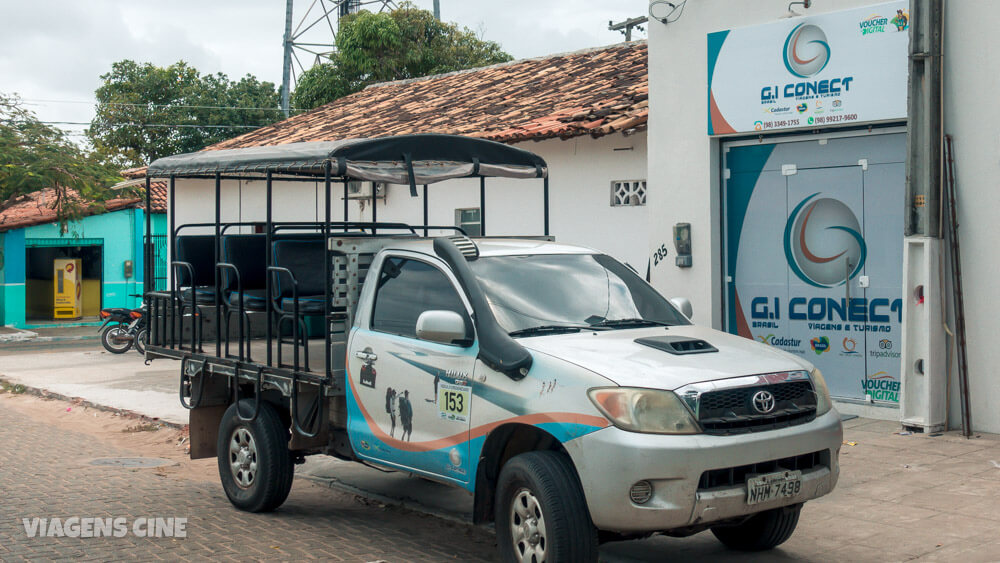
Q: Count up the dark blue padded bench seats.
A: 3